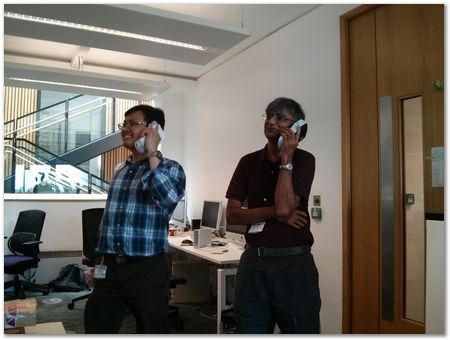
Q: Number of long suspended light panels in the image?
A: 2